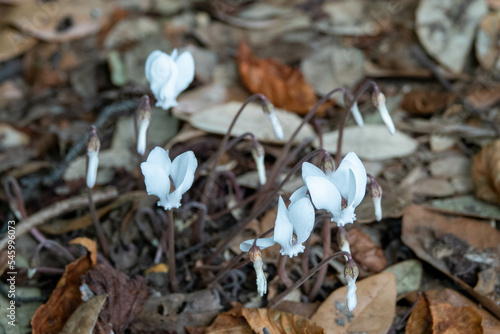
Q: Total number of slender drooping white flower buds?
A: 10